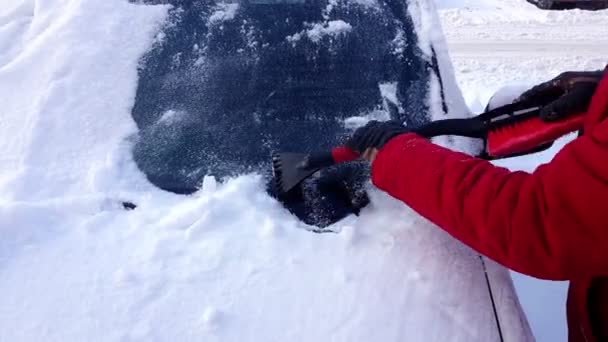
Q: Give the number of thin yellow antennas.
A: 0